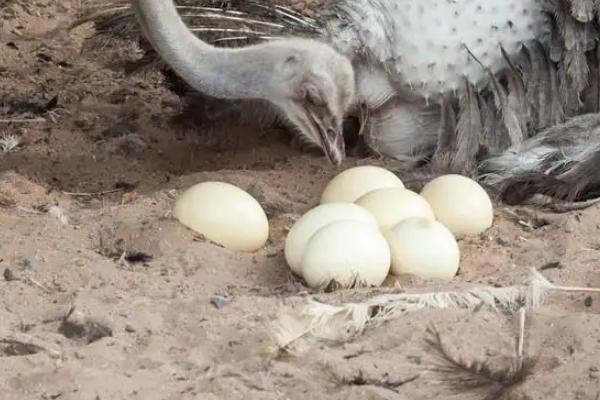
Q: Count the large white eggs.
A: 7